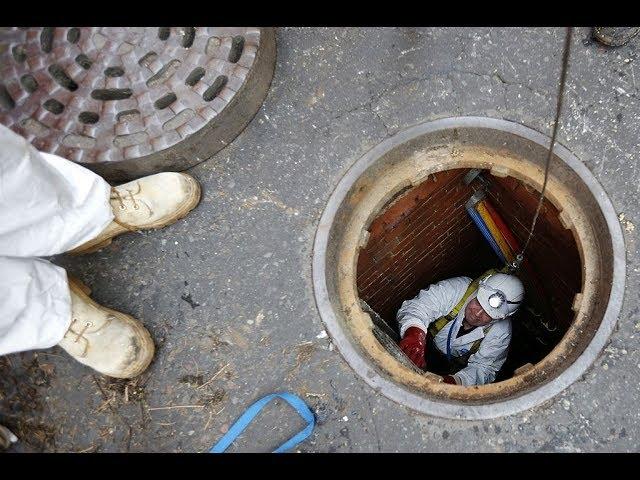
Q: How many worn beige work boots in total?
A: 2